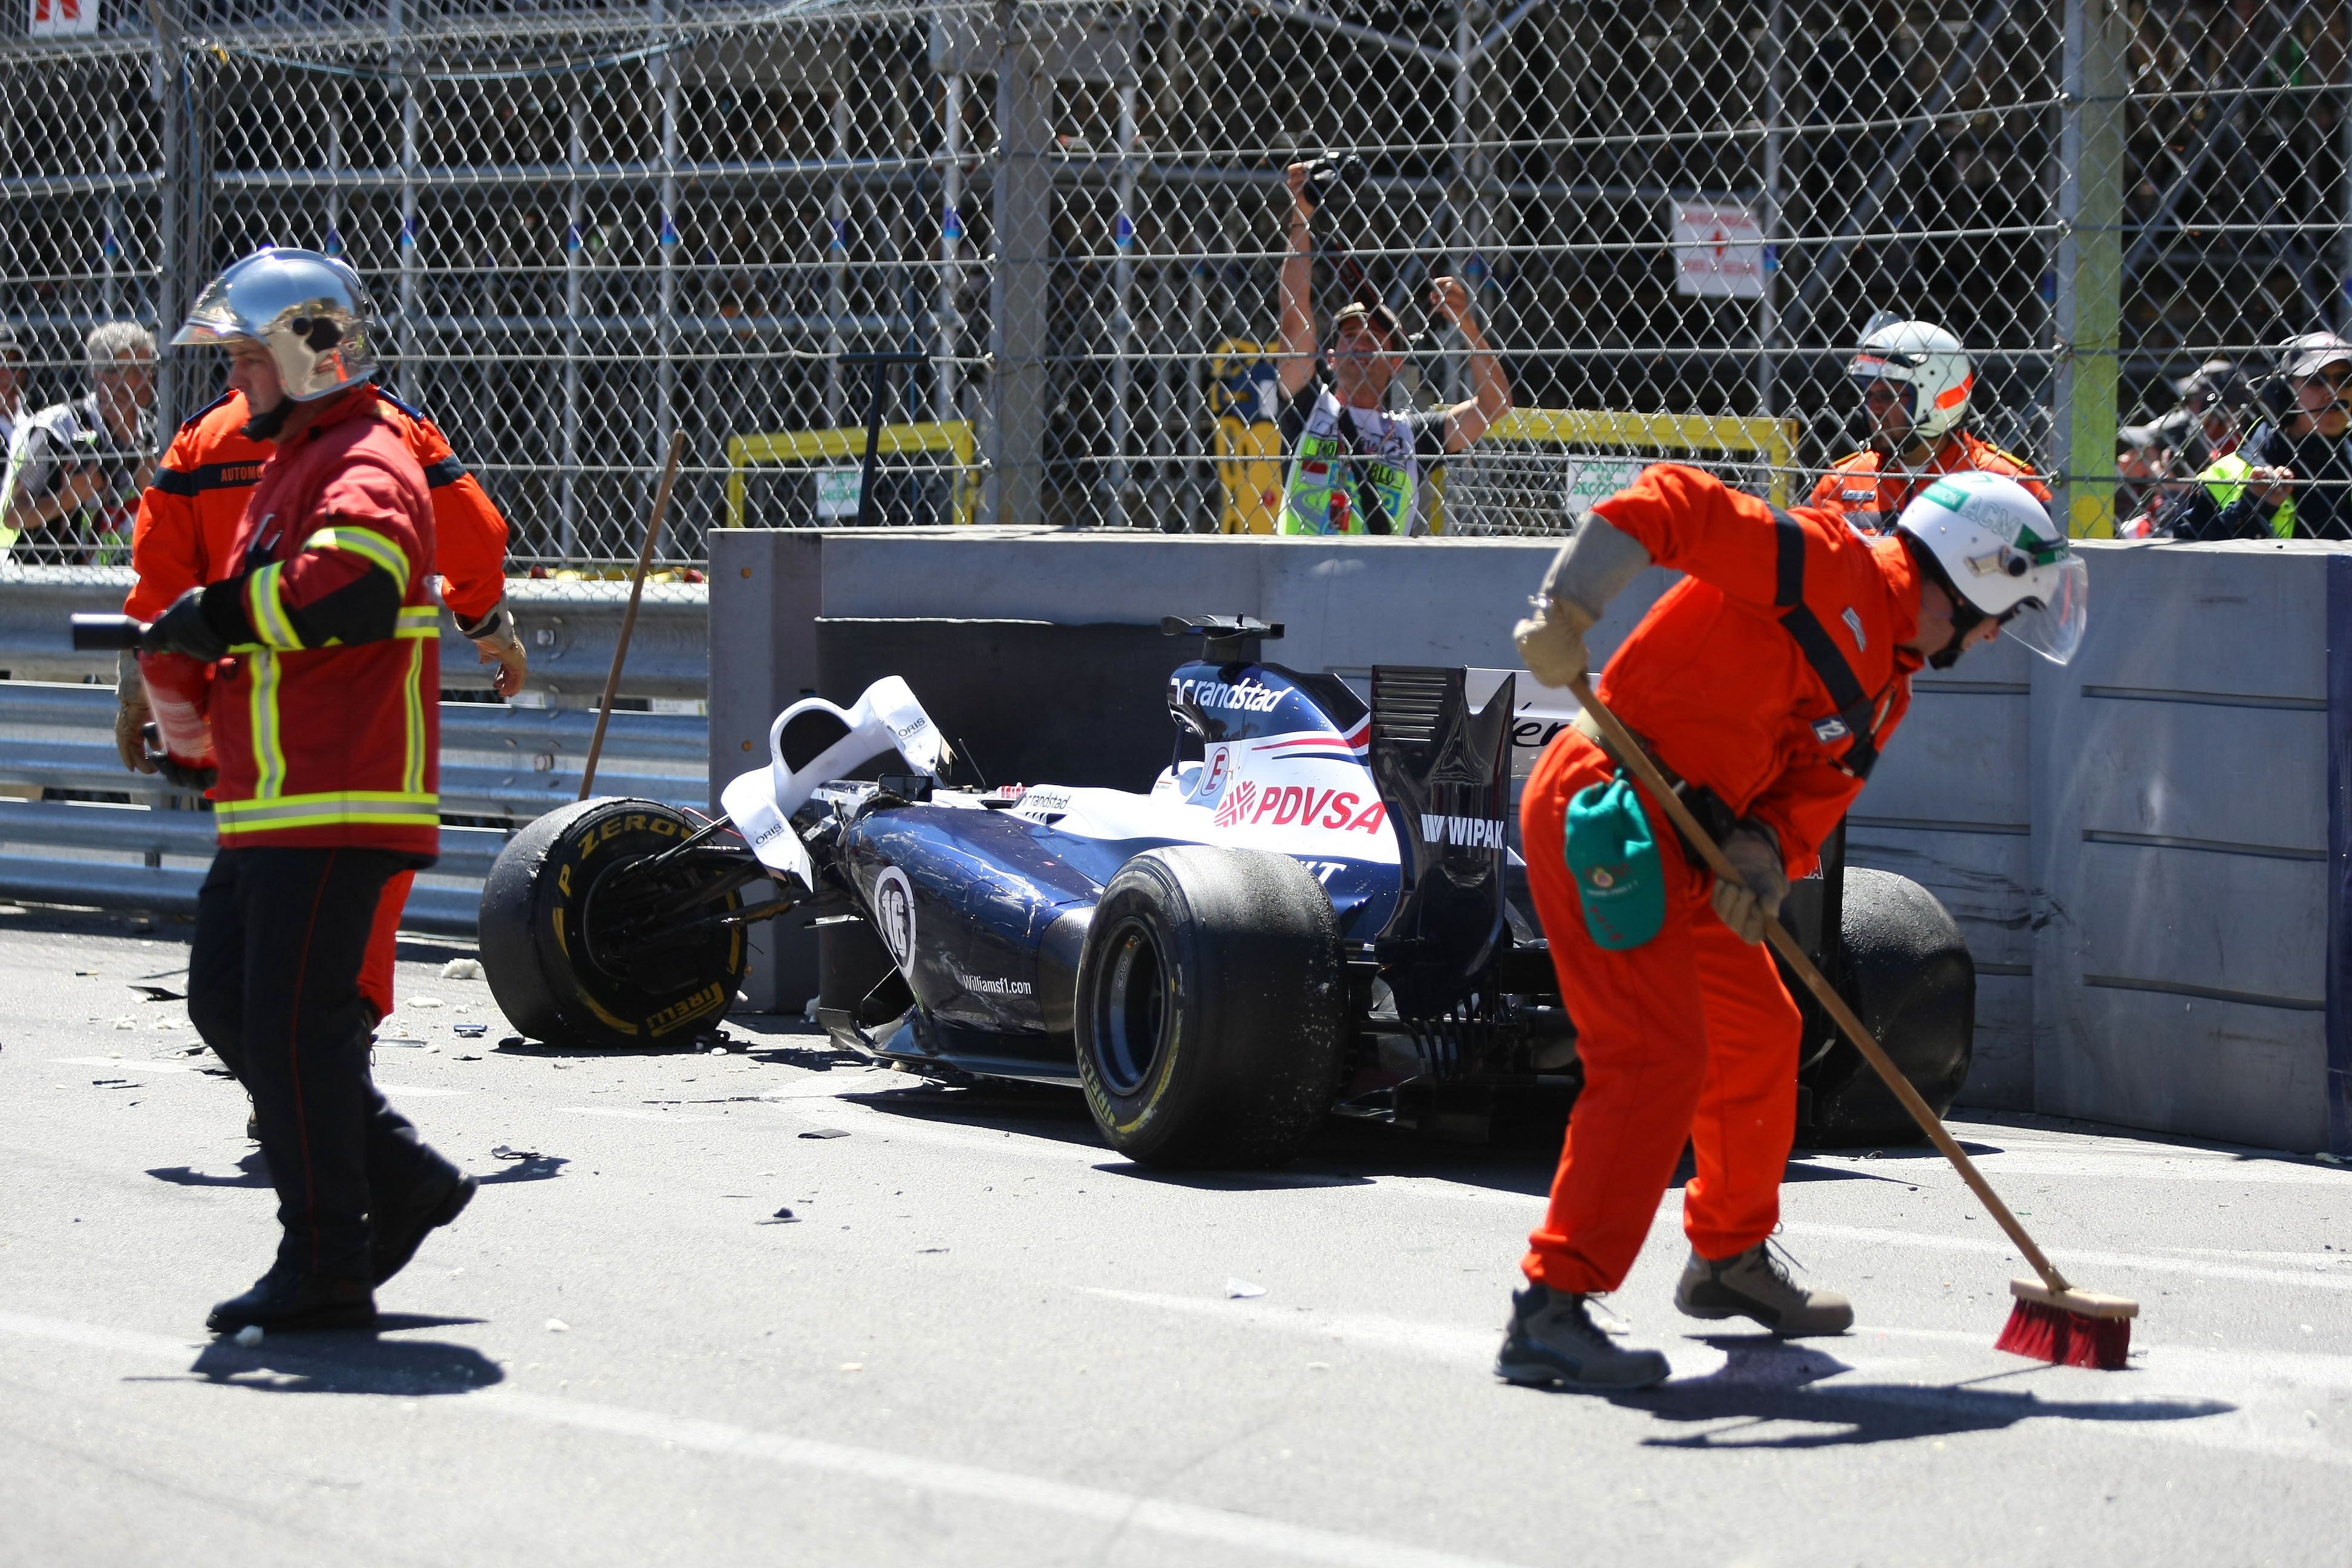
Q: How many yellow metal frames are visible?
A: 2